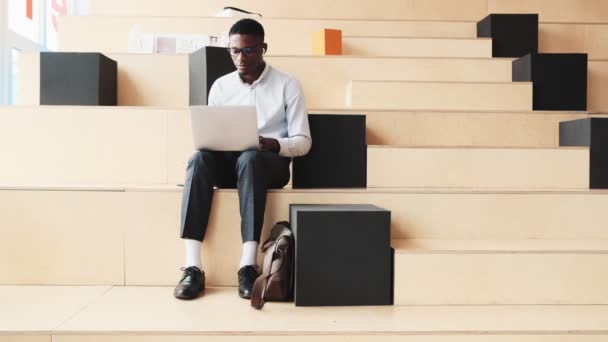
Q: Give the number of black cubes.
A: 7